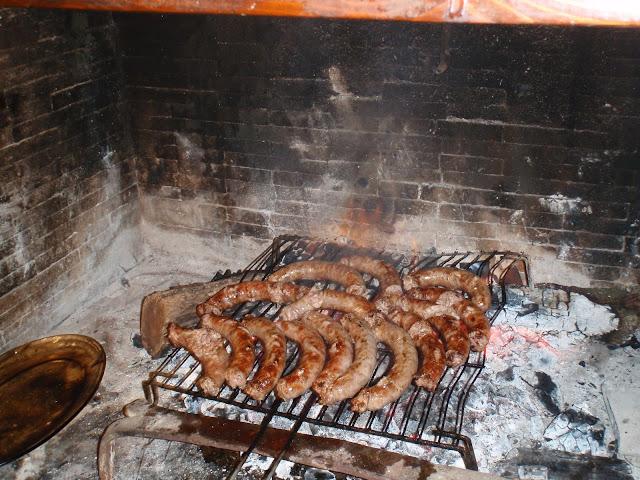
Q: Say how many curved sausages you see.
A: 15